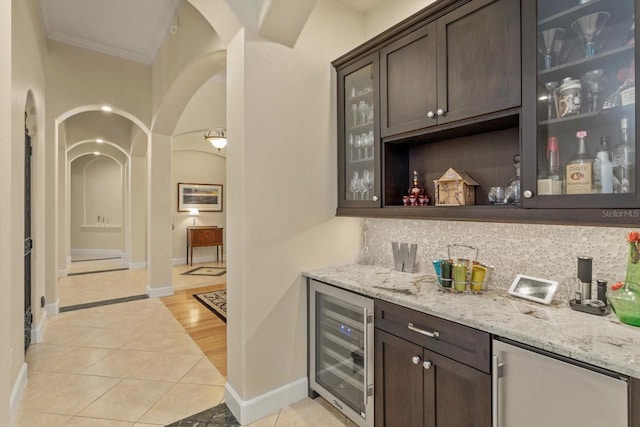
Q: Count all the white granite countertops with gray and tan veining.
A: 1